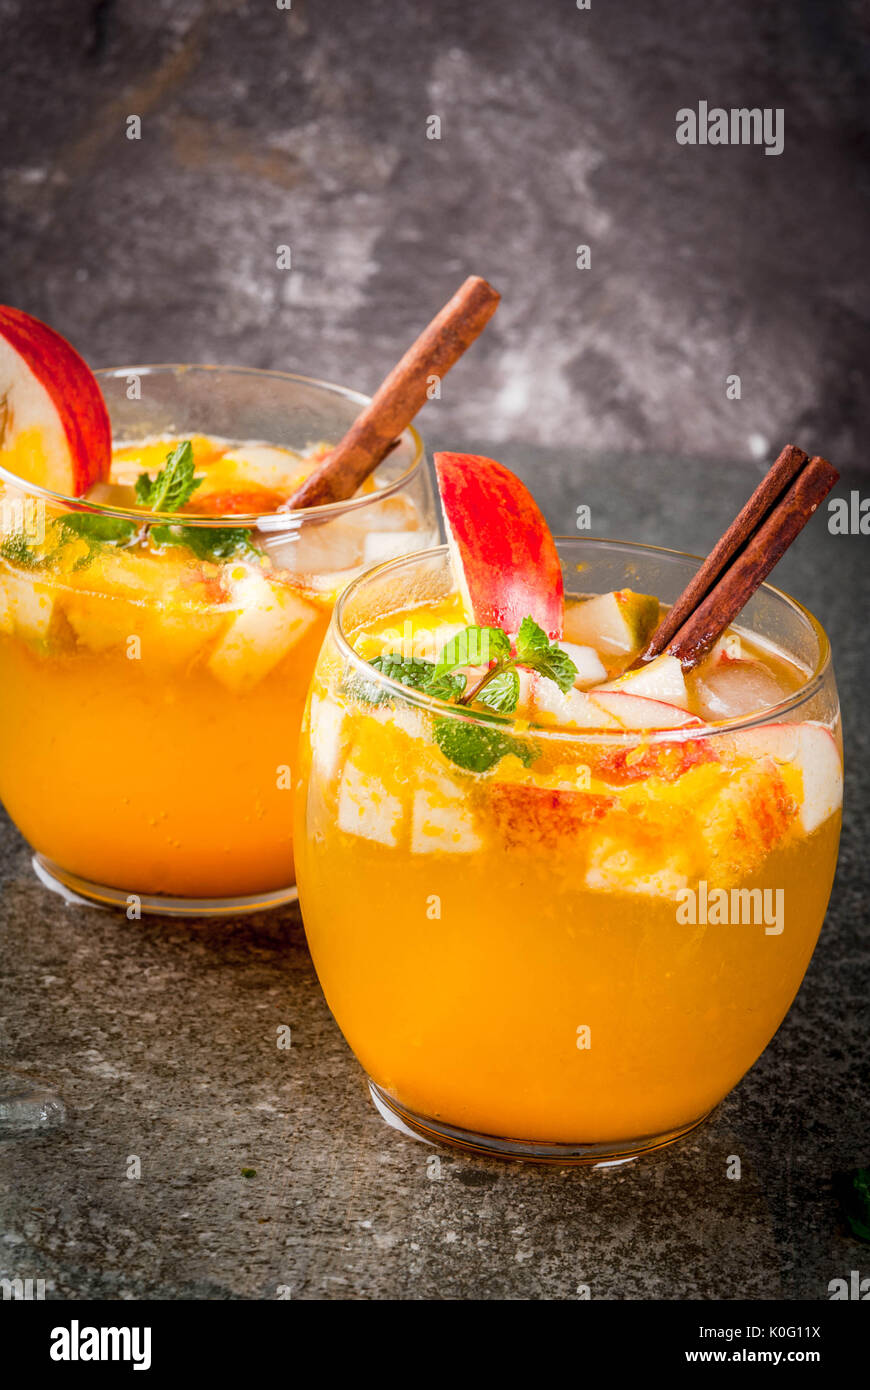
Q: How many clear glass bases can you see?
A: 2